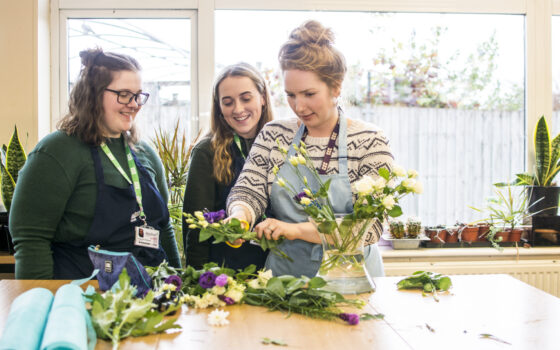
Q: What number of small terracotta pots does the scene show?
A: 6